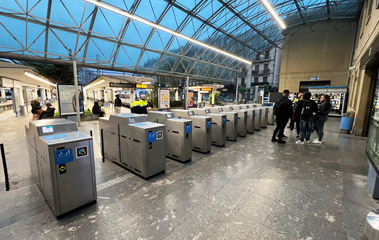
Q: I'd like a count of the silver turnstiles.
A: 11